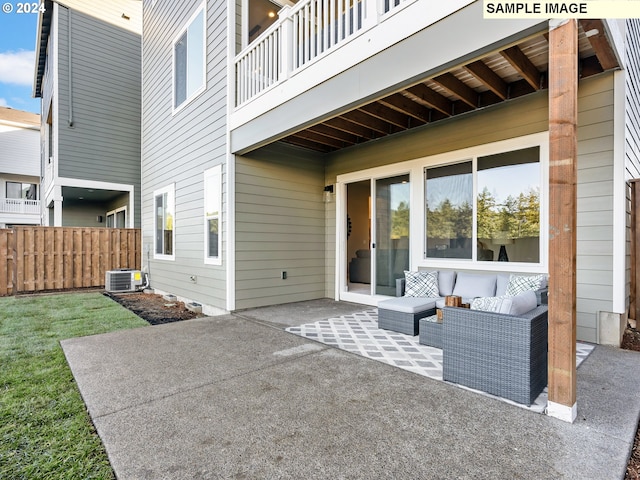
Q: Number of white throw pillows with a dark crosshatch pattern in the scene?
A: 2